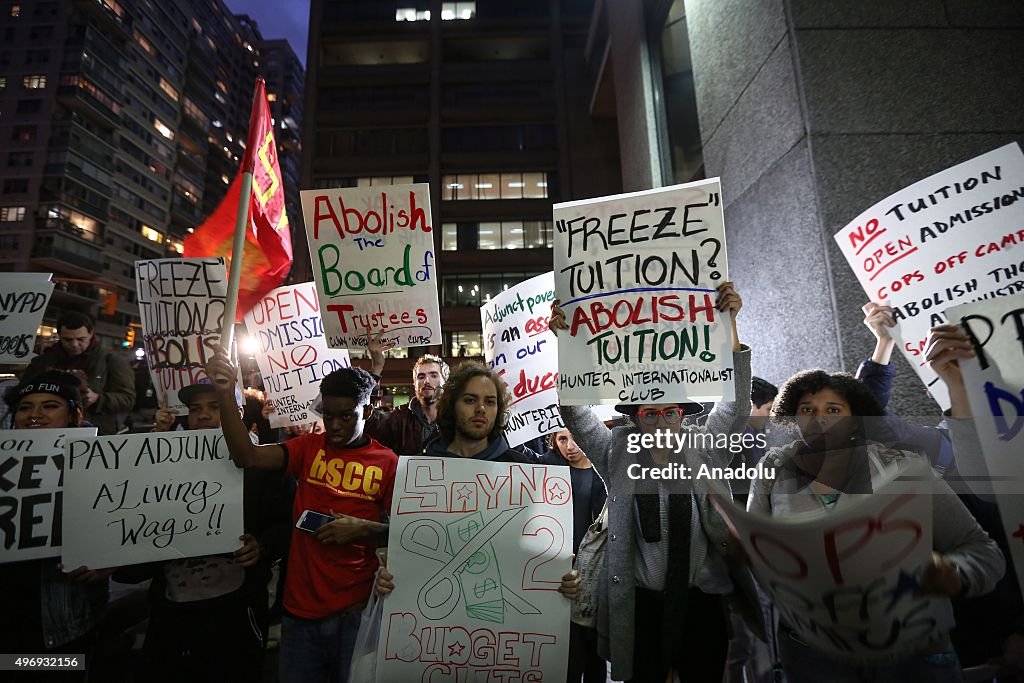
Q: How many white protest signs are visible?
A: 12